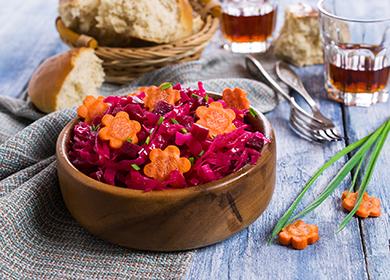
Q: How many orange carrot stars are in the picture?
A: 8